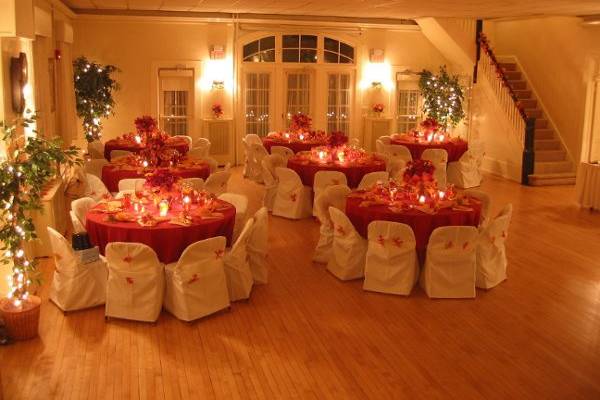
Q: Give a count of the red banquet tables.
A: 7